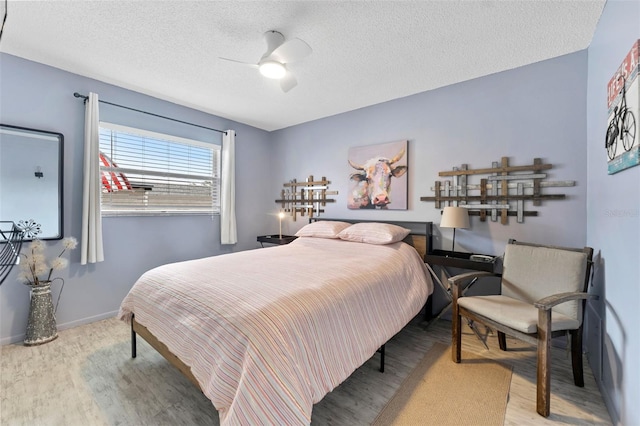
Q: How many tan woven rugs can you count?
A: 1